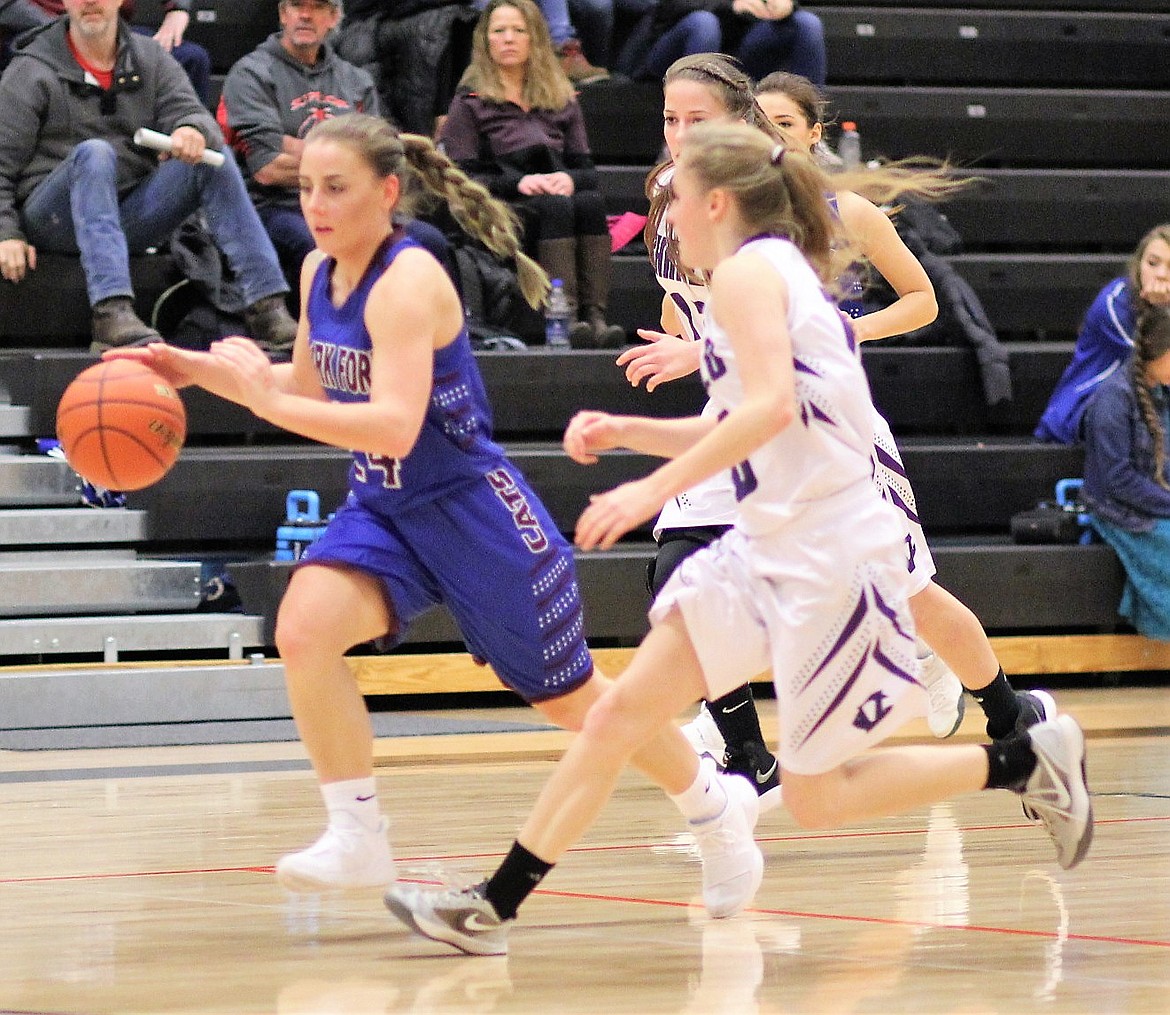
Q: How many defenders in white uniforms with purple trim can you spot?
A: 2